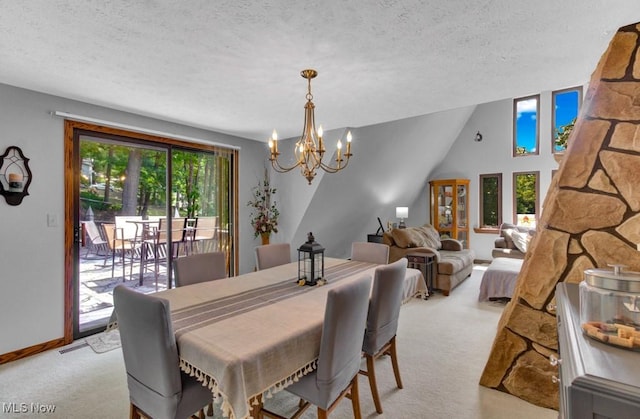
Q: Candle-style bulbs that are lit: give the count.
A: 6